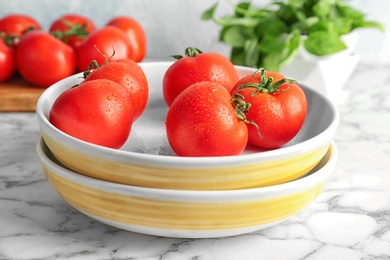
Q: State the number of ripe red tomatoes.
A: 11